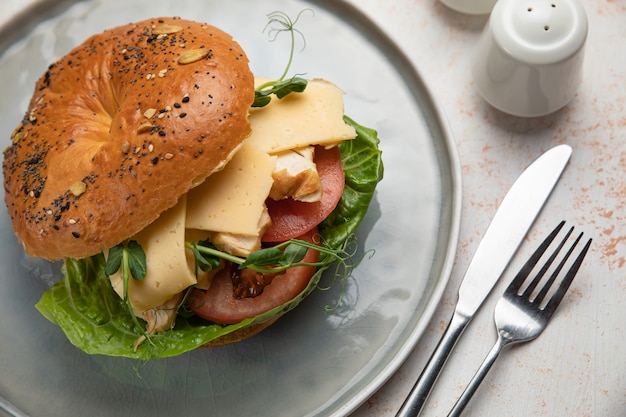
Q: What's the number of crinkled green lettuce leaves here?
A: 2